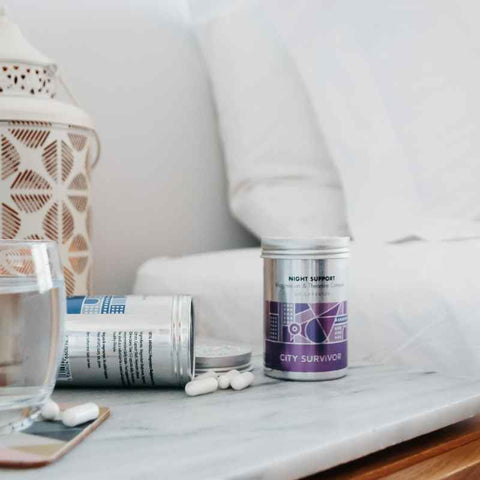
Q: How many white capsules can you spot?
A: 6